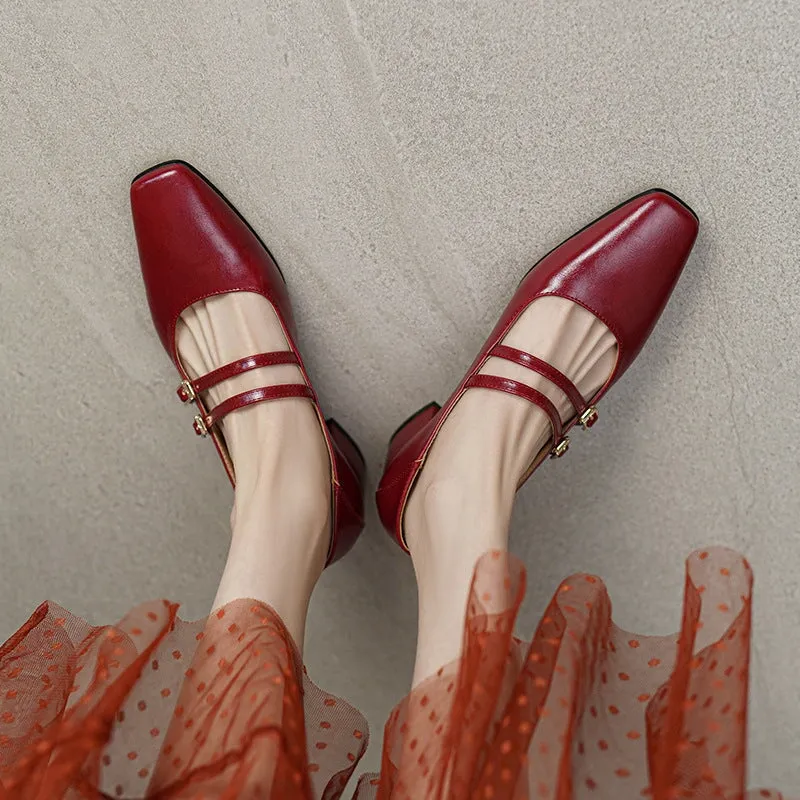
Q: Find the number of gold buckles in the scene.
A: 4